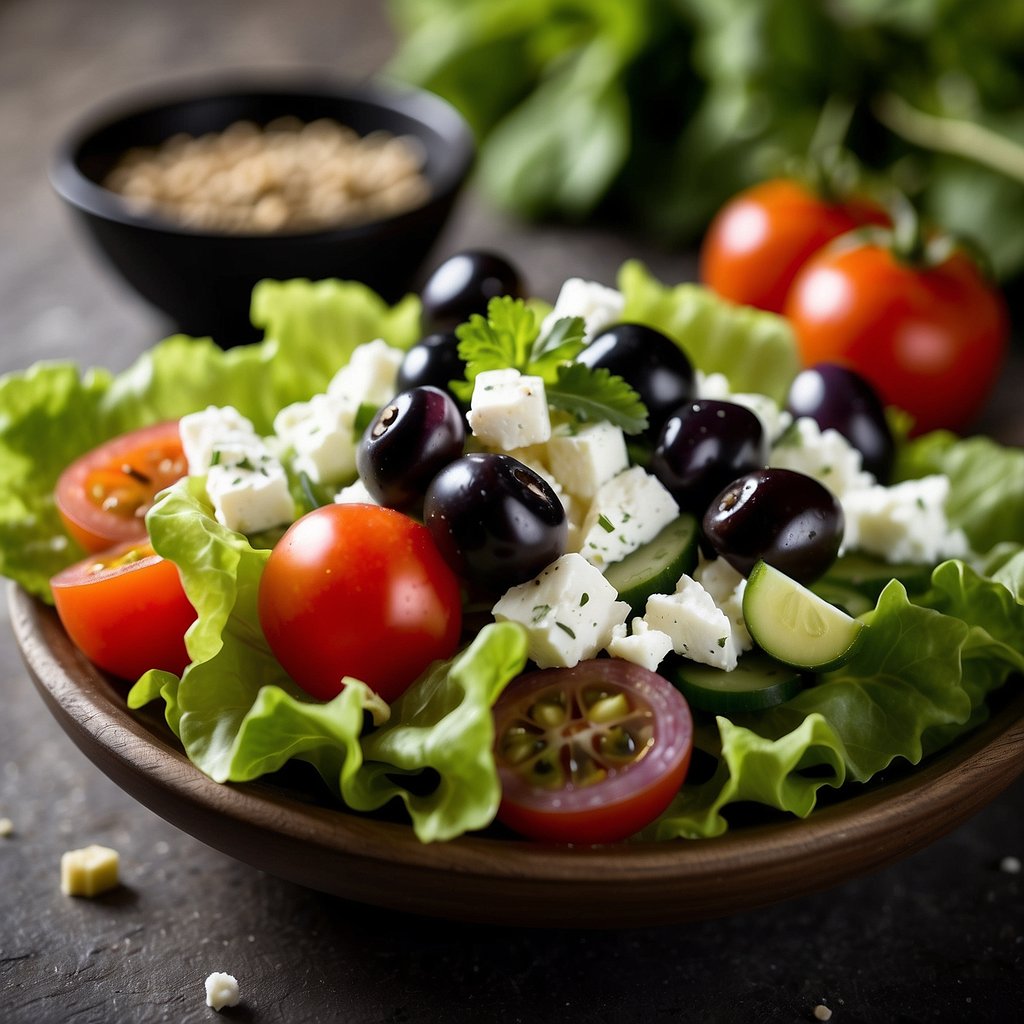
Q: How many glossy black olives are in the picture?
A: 8